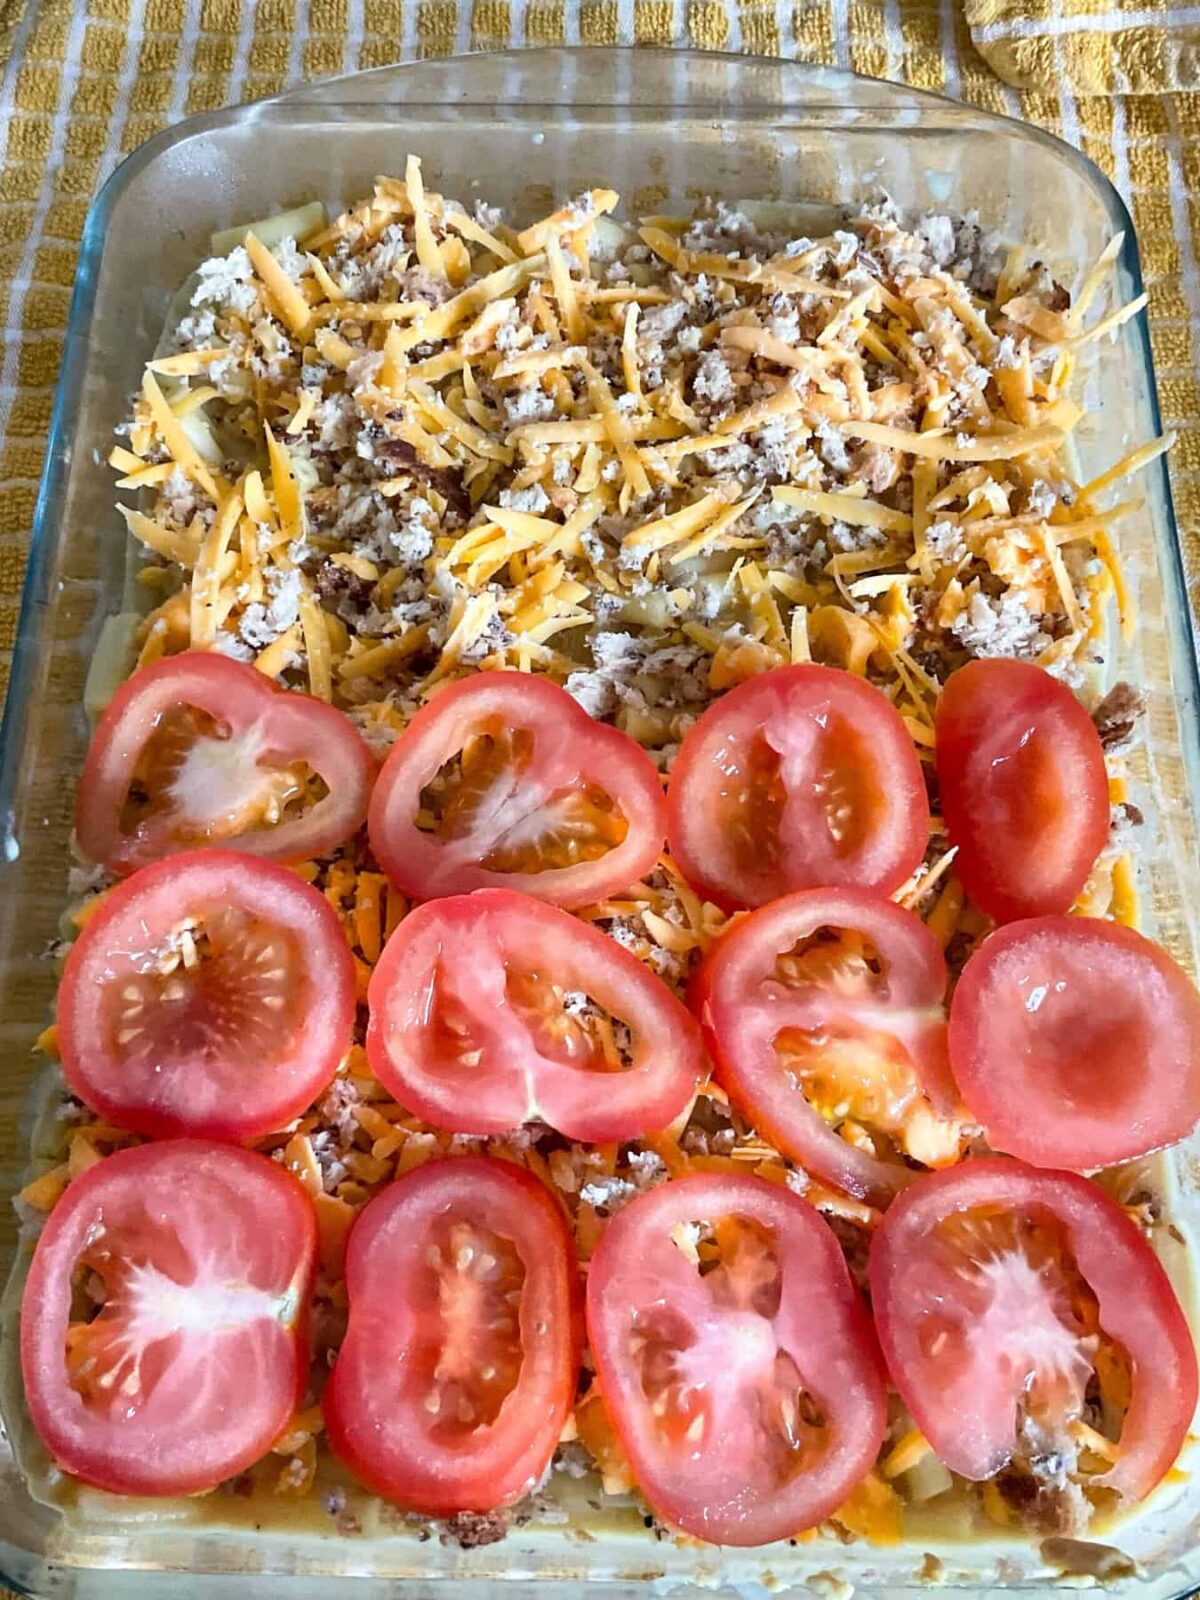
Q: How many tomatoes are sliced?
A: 12